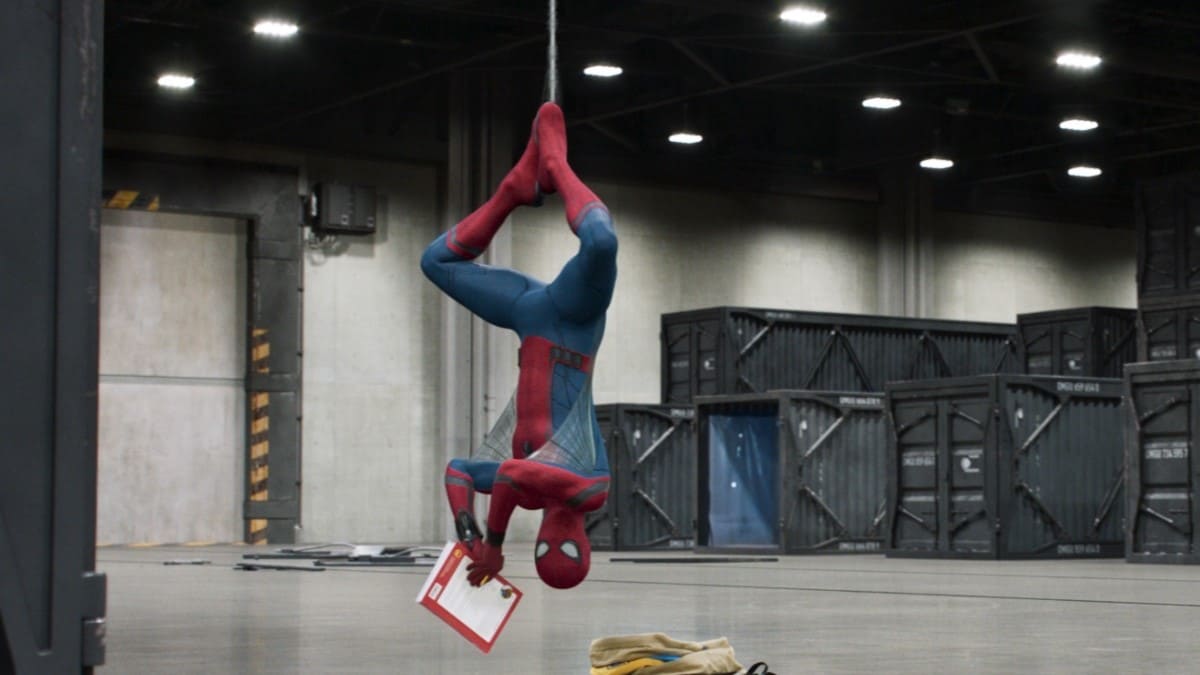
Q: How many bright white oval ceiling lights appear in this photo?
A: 10